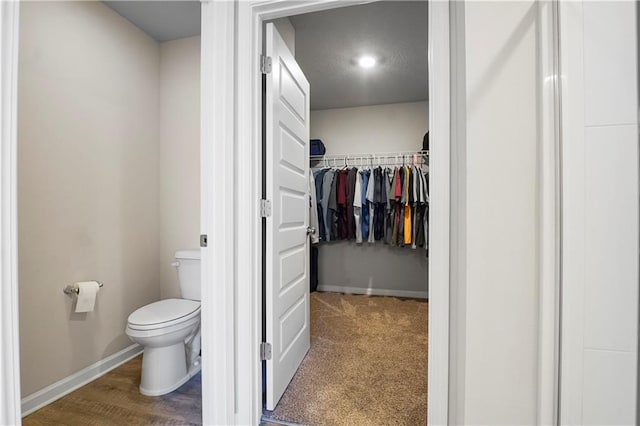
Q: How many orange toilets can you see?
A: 0